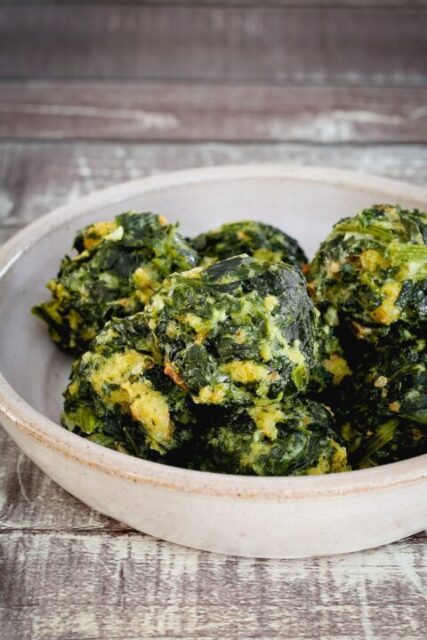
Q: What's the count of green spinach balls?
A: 7